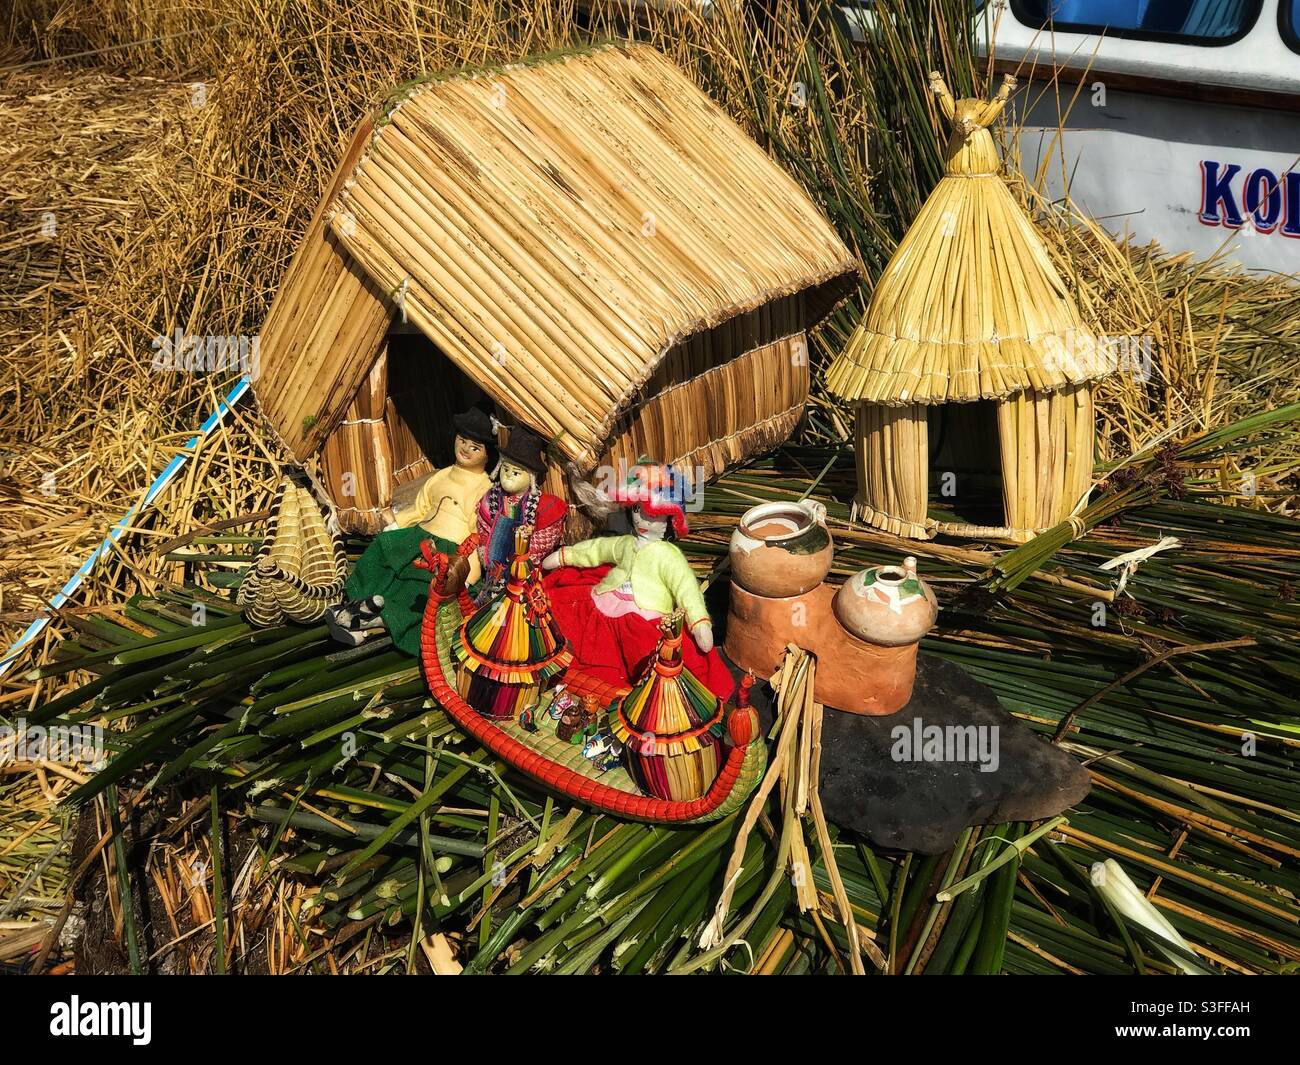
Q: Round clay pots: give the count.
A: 2